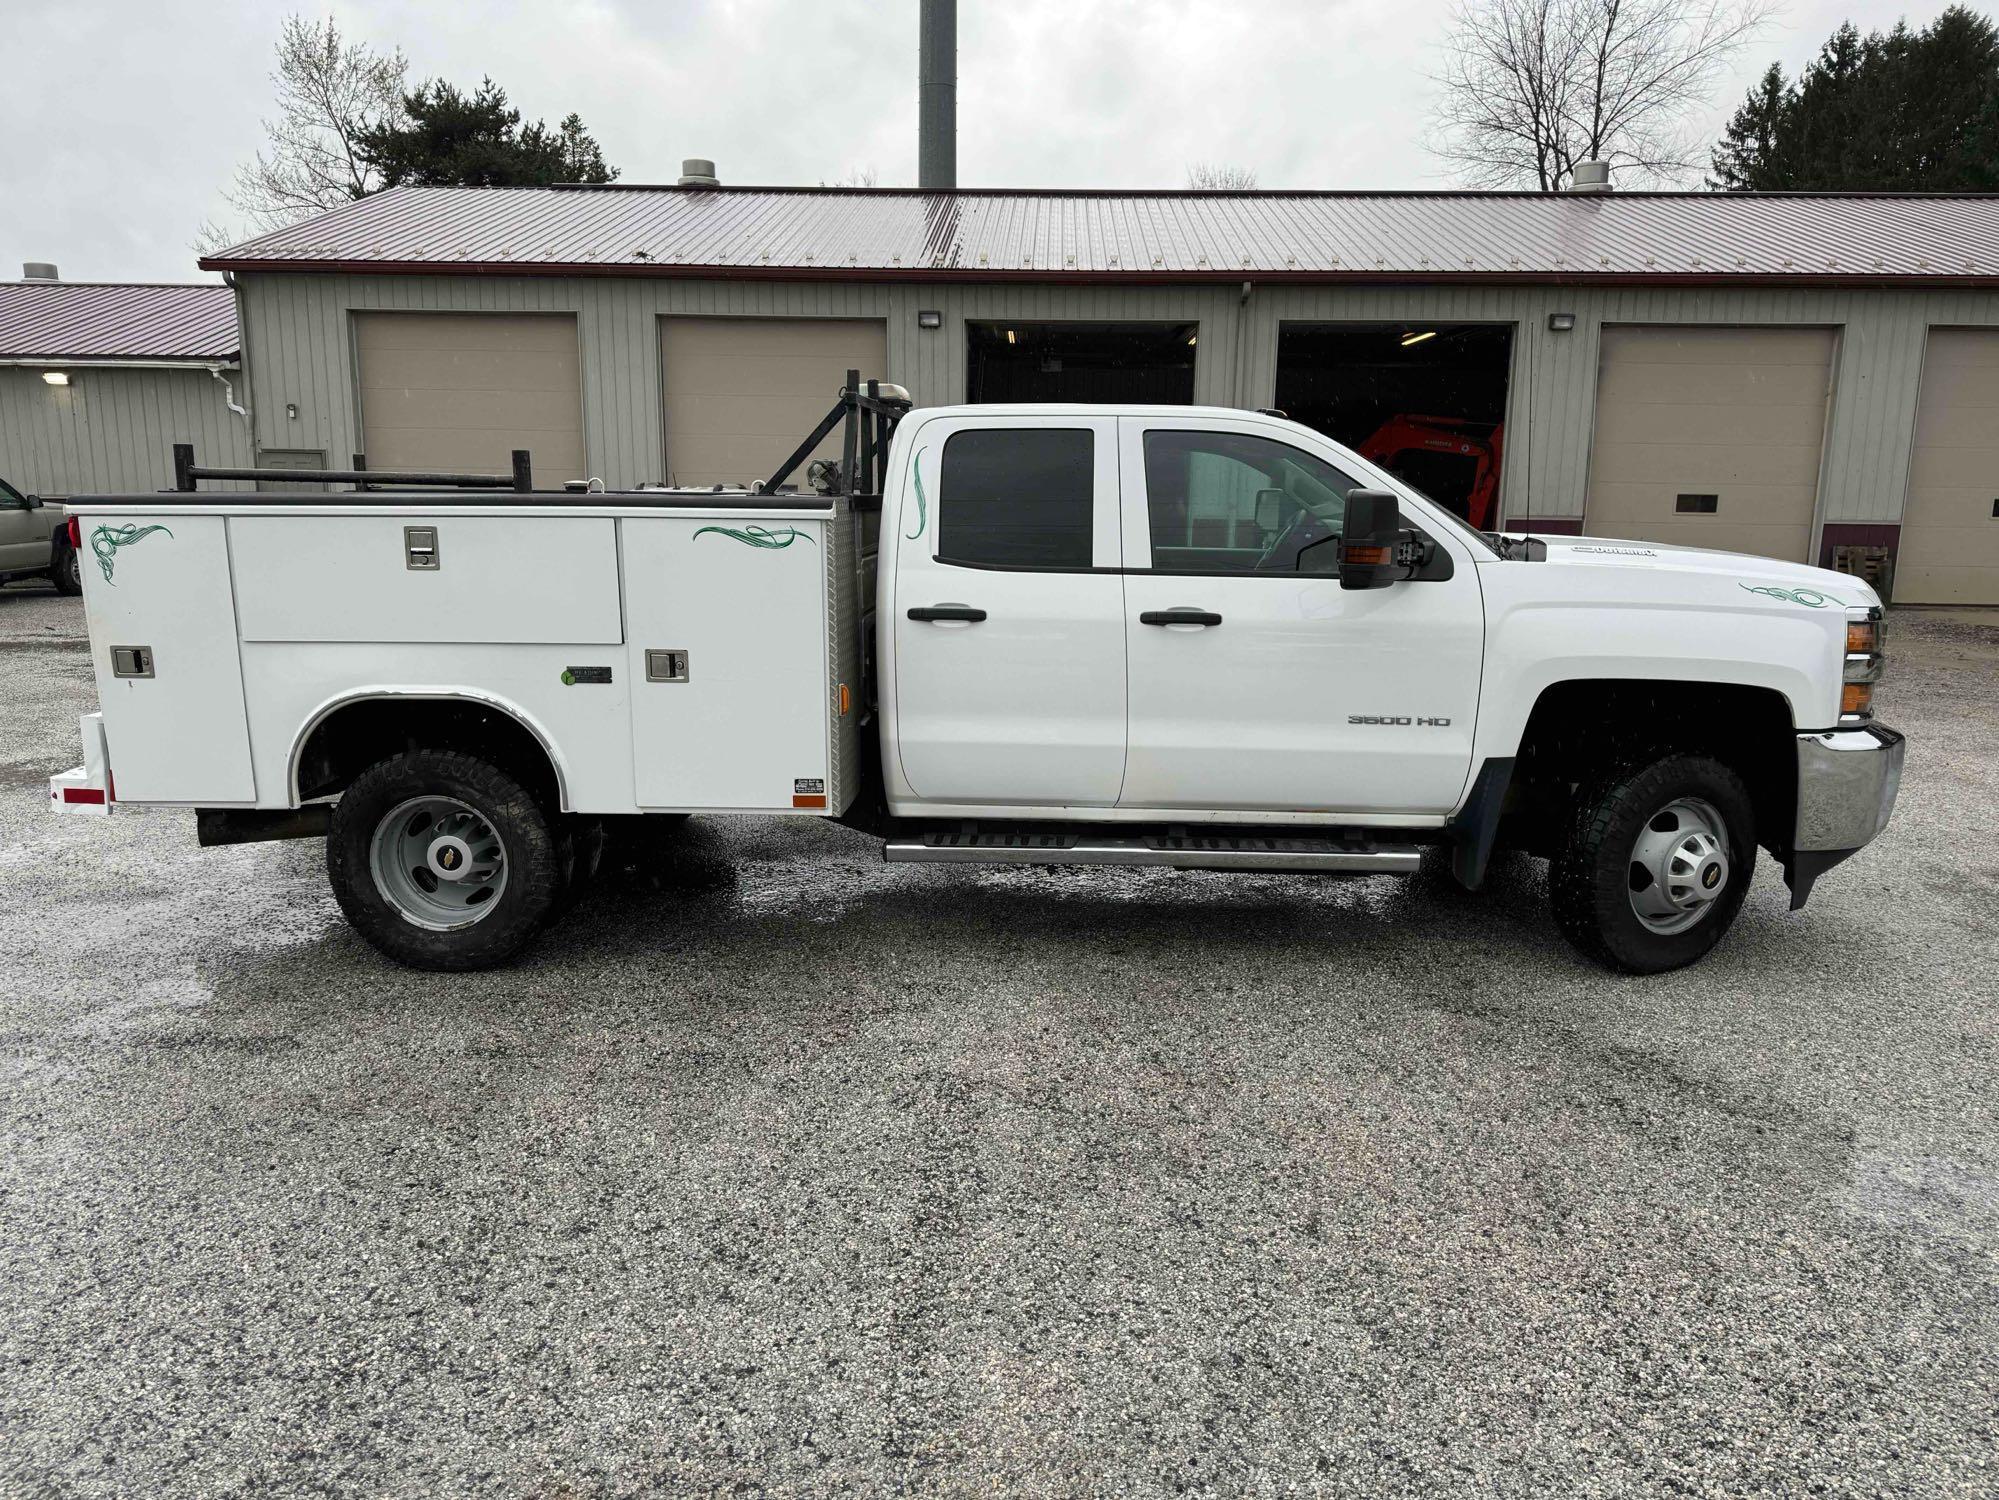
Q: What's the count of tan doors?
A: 4